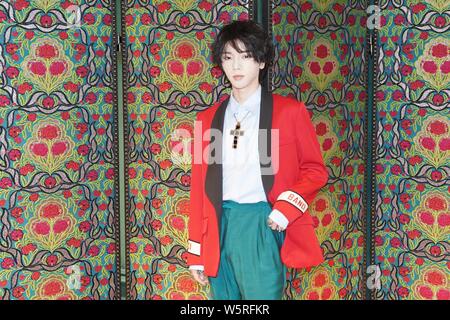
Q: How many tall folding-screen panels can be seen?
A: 4